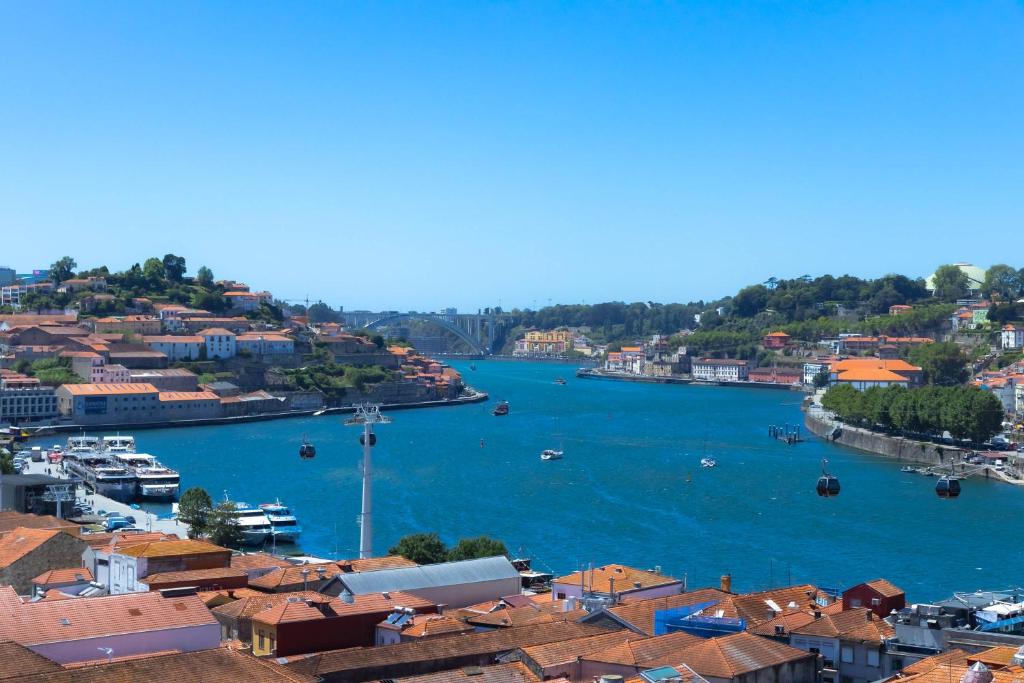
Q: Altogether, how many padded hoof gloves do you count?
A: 0